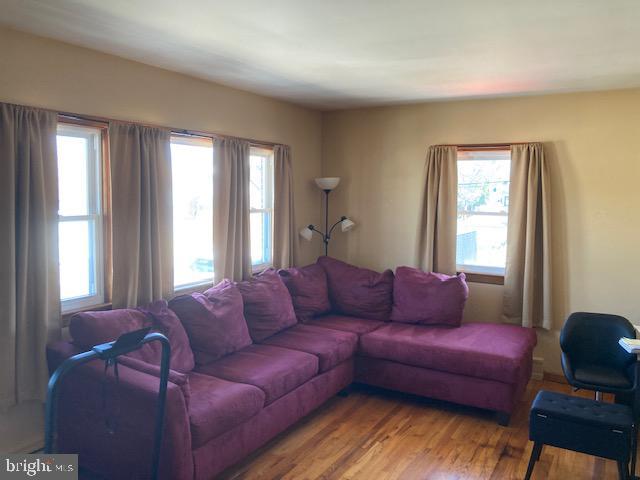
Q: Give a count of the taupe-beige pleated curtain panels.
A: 6